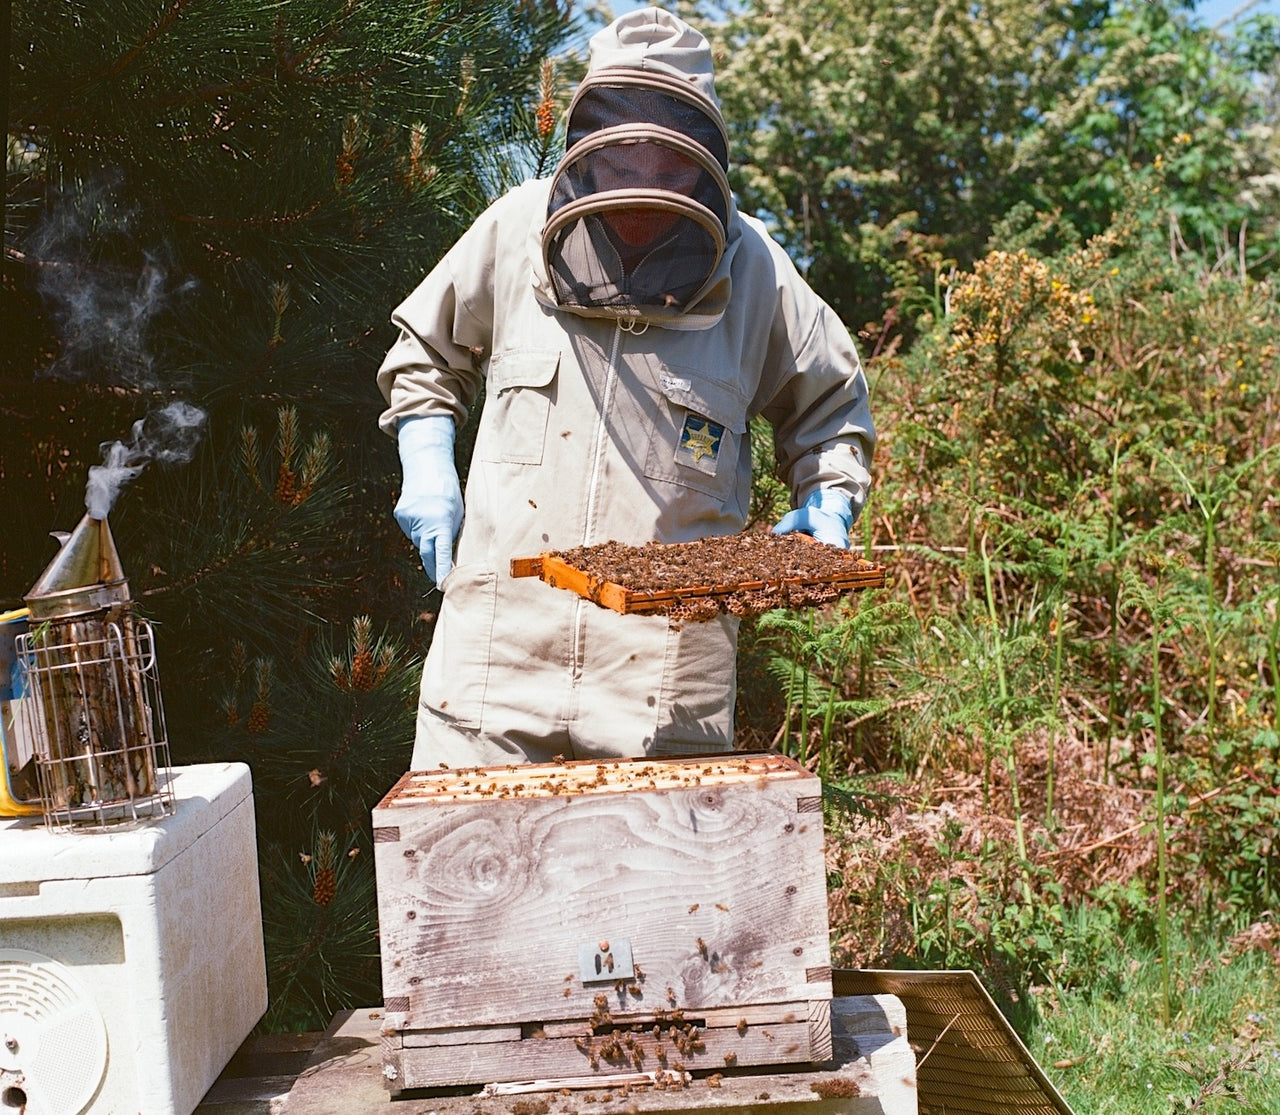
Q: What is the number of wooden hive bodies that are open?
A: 1